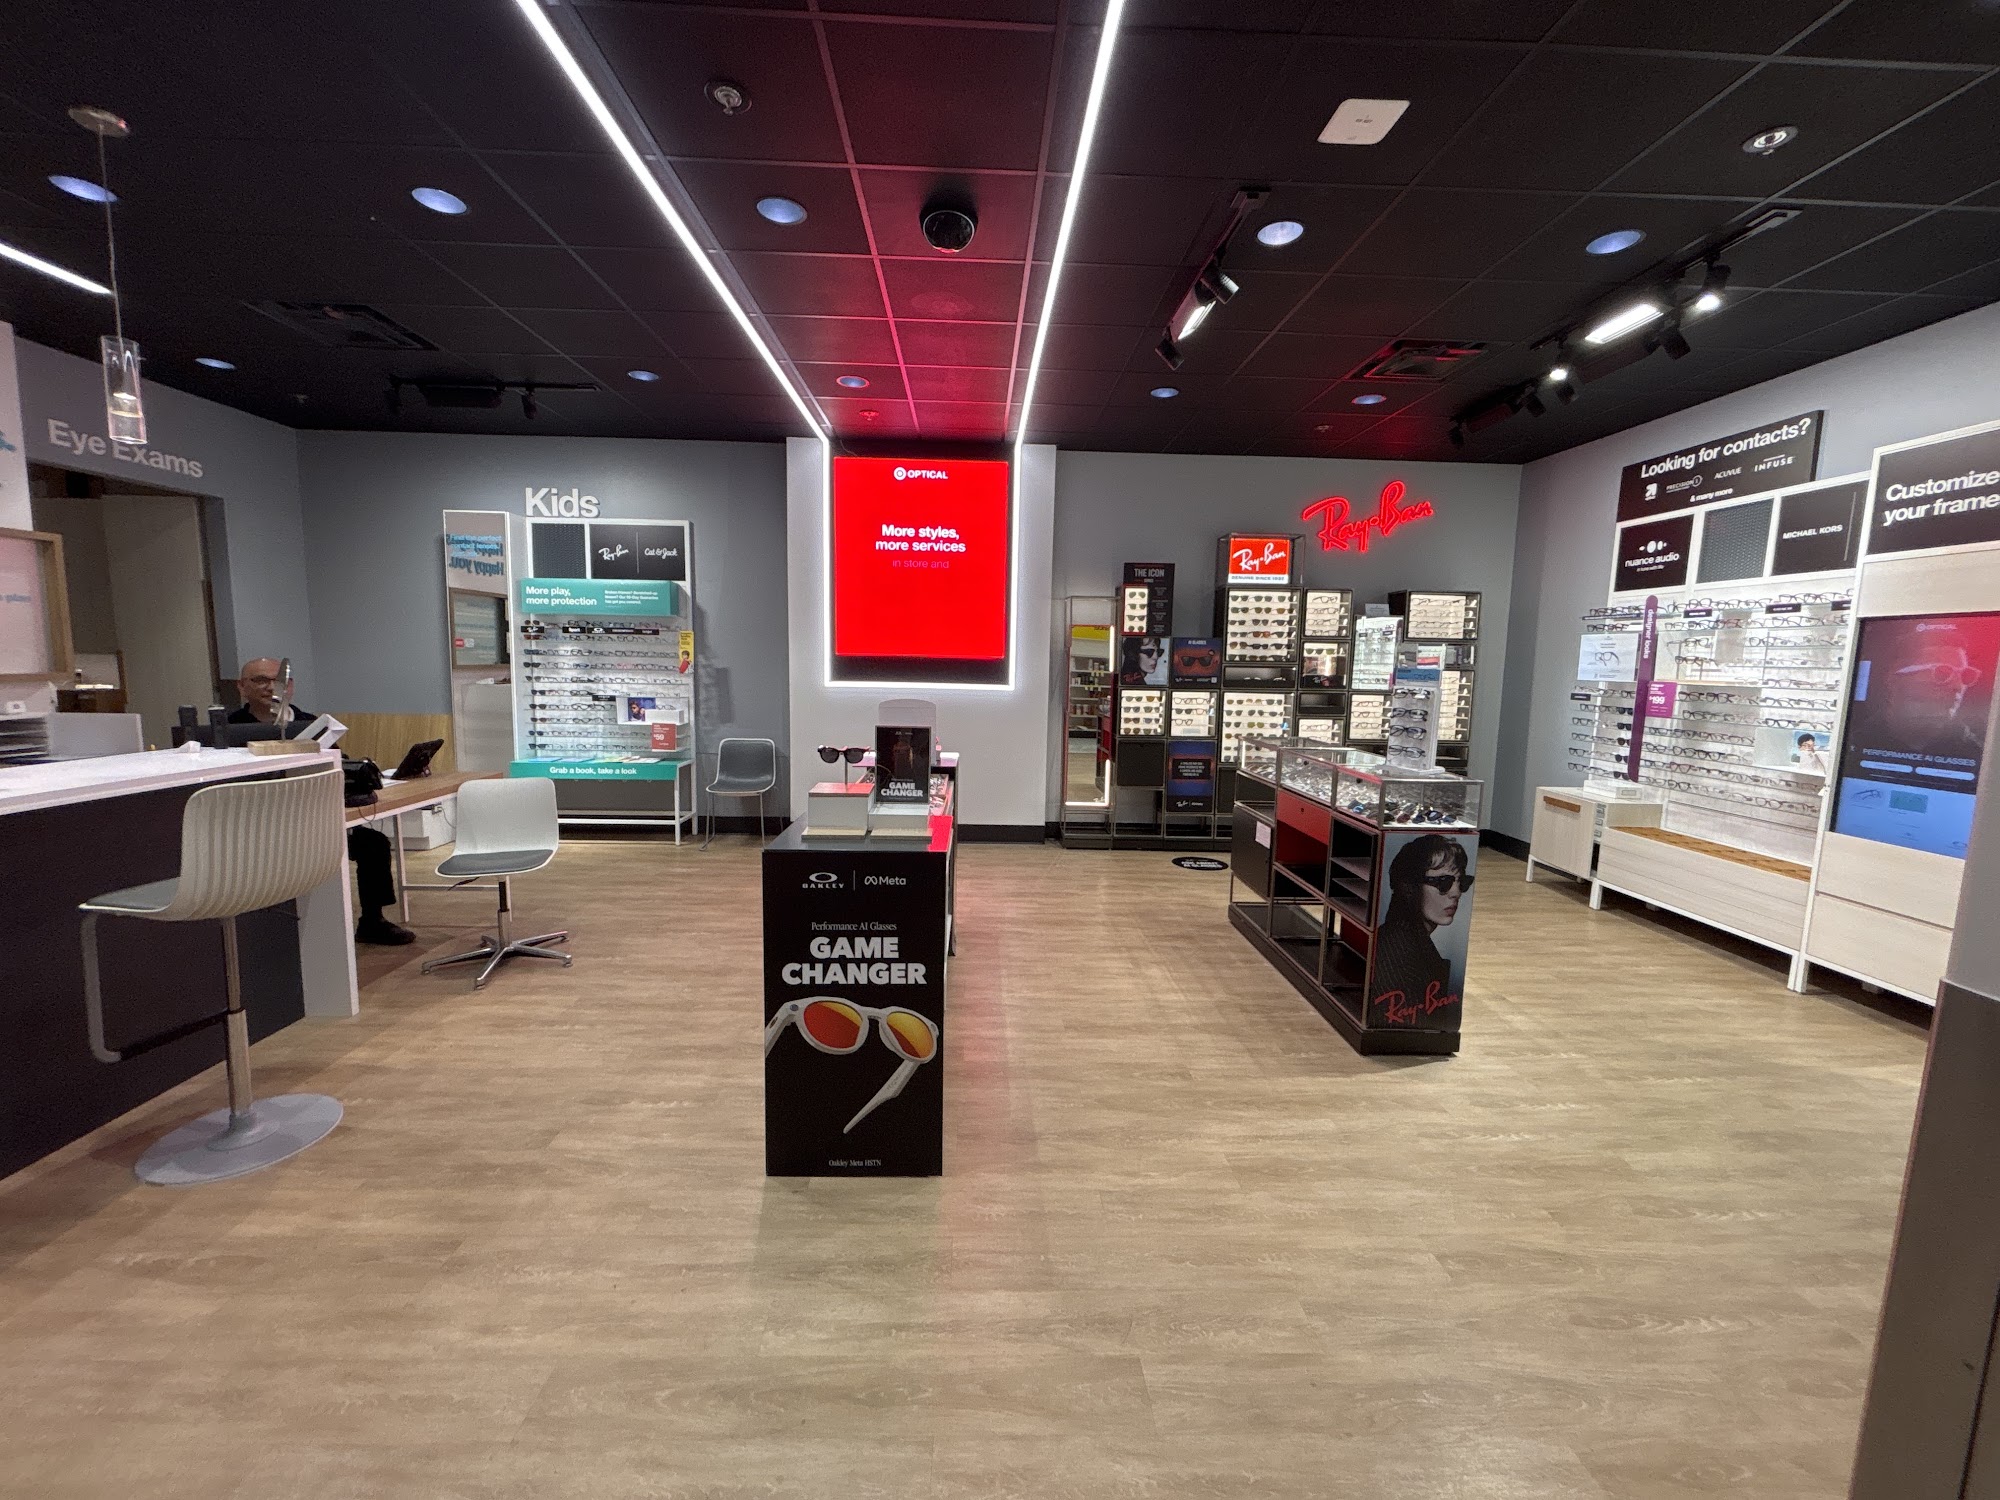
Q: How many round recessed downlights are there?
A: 10